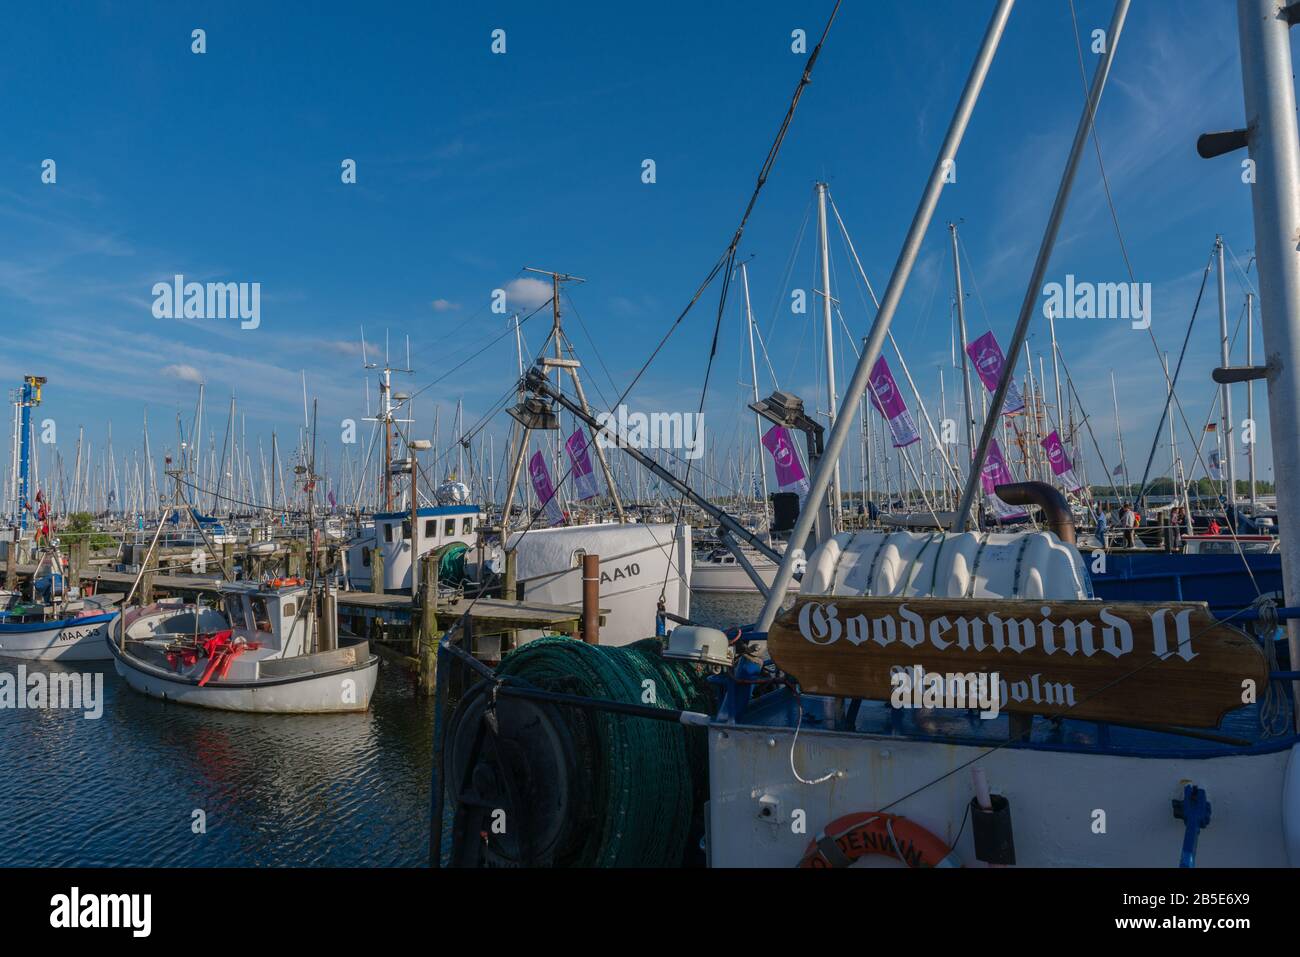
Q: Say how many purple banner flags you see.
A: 7